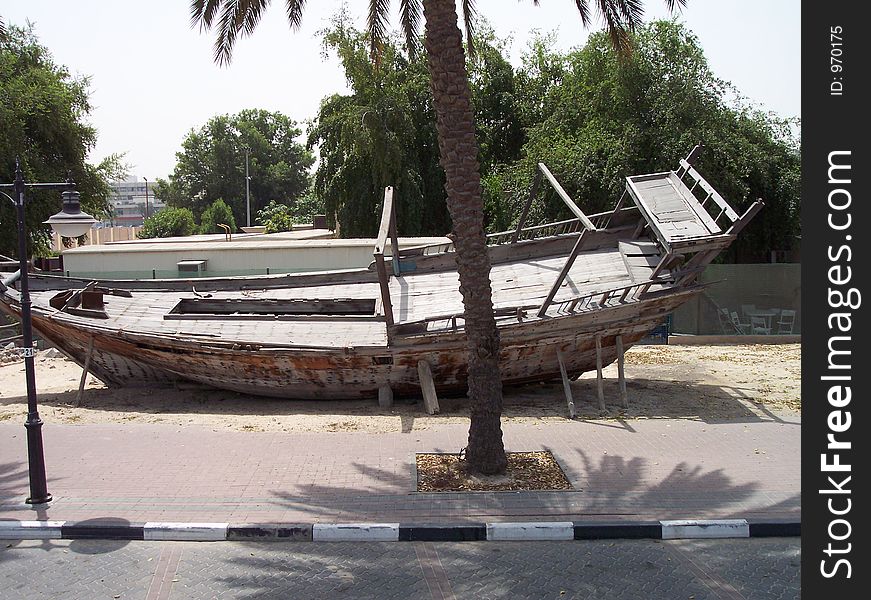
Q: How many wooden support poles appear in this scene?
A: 6